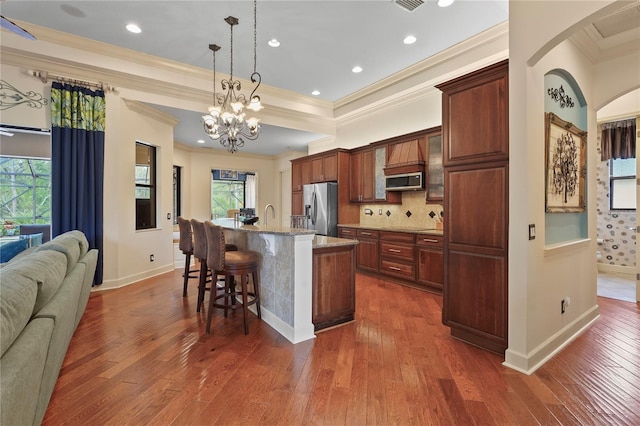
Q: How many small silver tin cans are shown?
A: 0